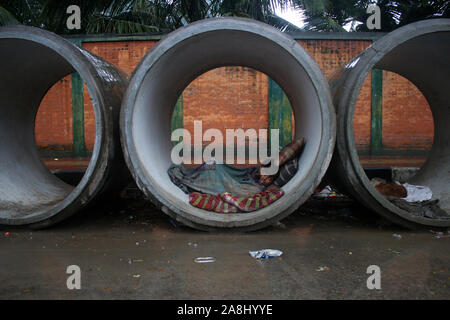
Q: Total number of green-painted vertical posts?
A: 4